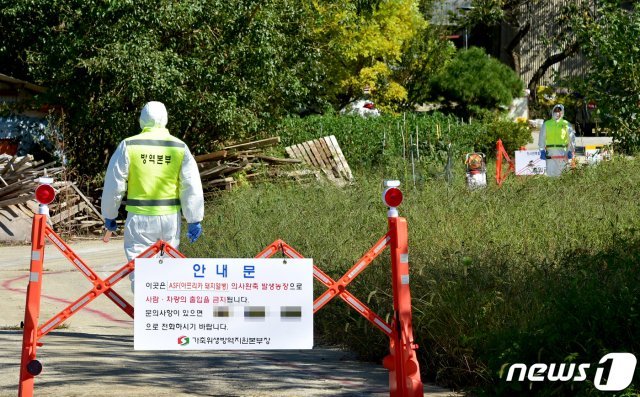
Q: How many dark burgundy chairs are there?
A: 0